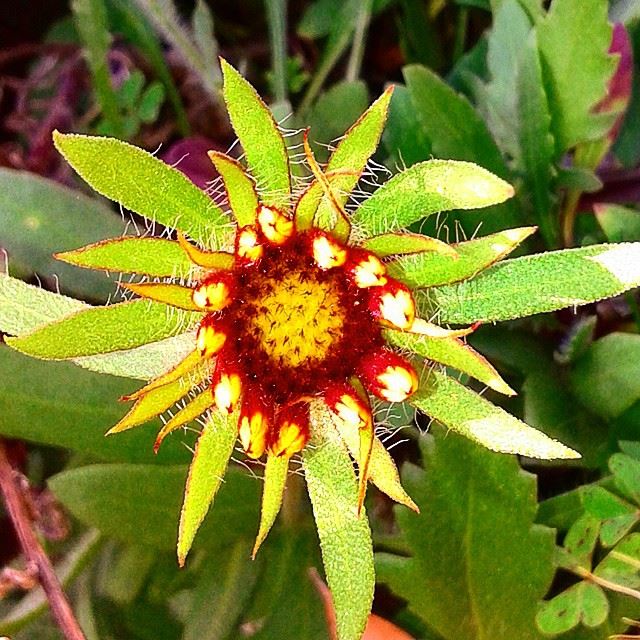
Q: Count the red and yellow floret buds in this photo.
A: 12